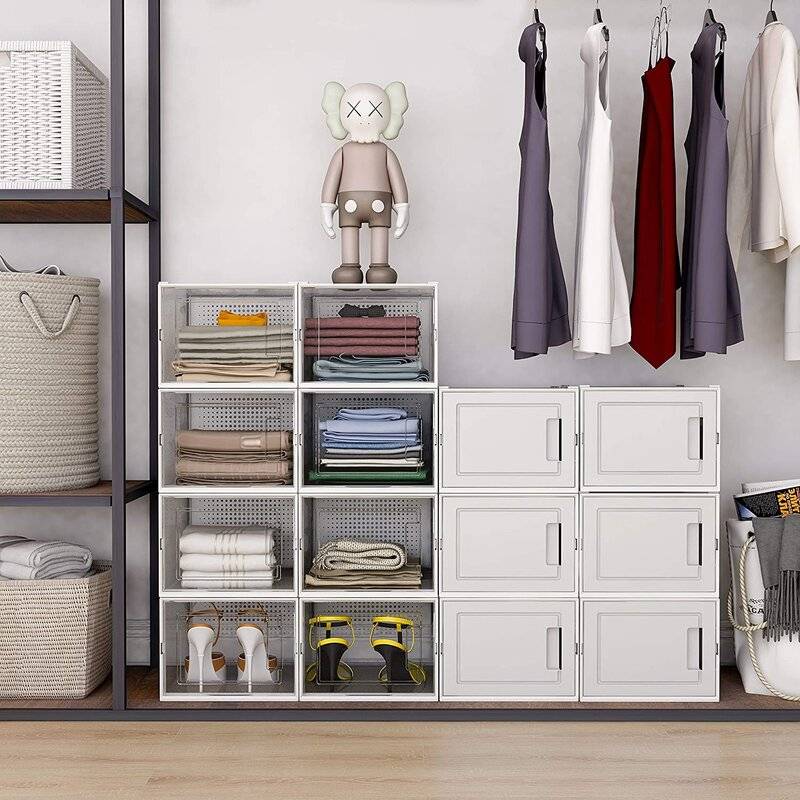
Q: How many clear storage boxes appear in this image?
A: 8